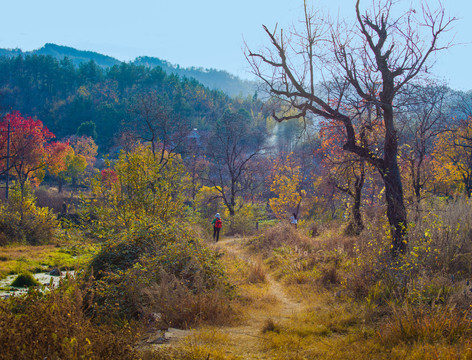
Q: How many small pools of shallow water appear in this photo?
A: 1